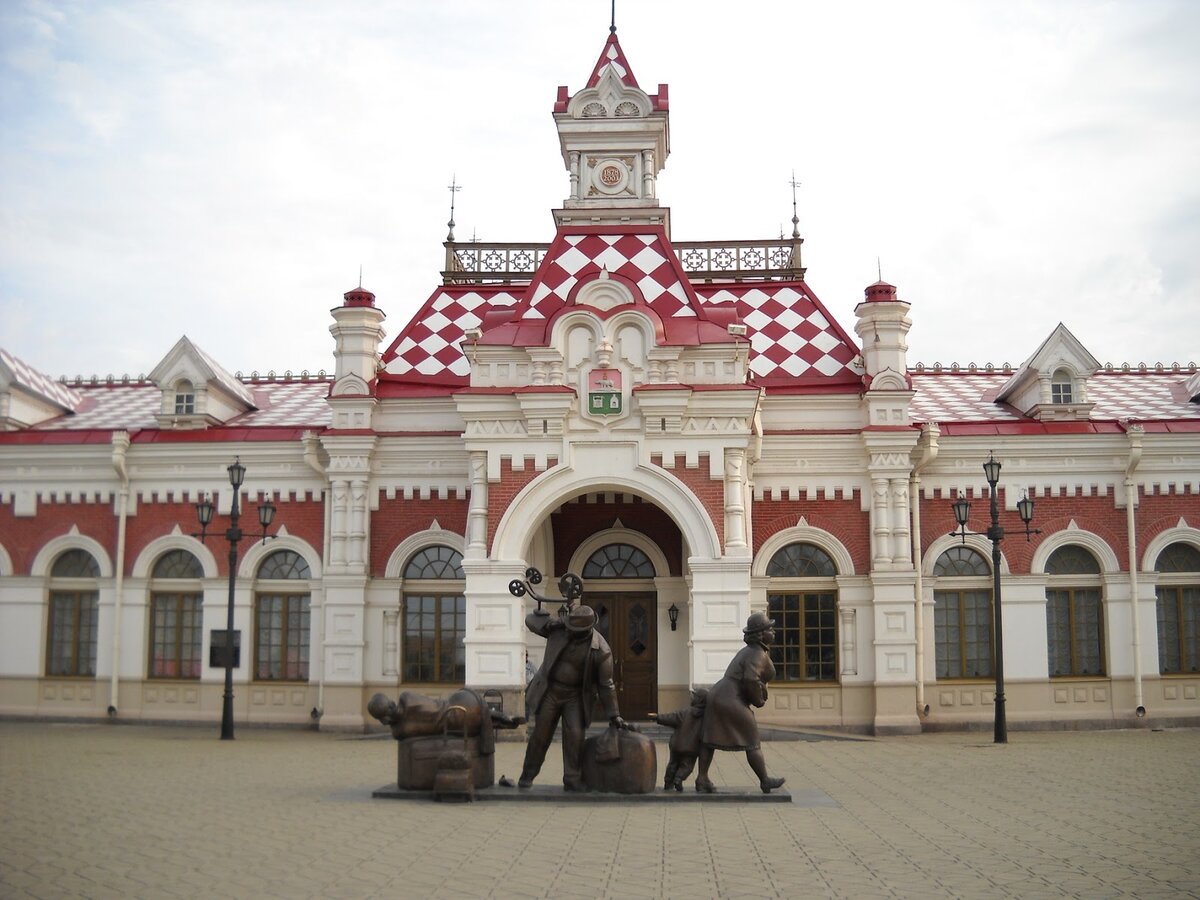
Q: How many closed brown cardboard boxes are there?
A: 0